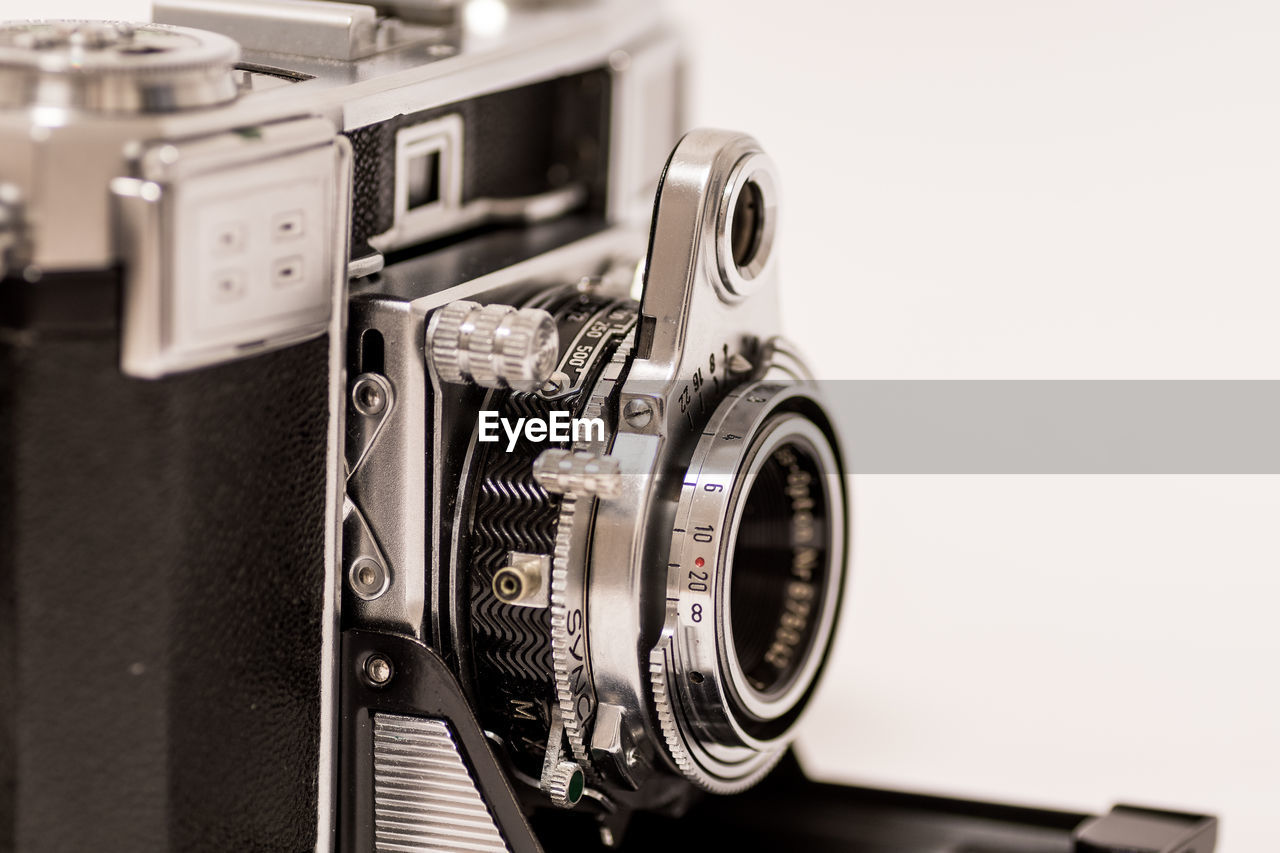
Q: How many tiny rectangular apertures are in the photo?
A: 4